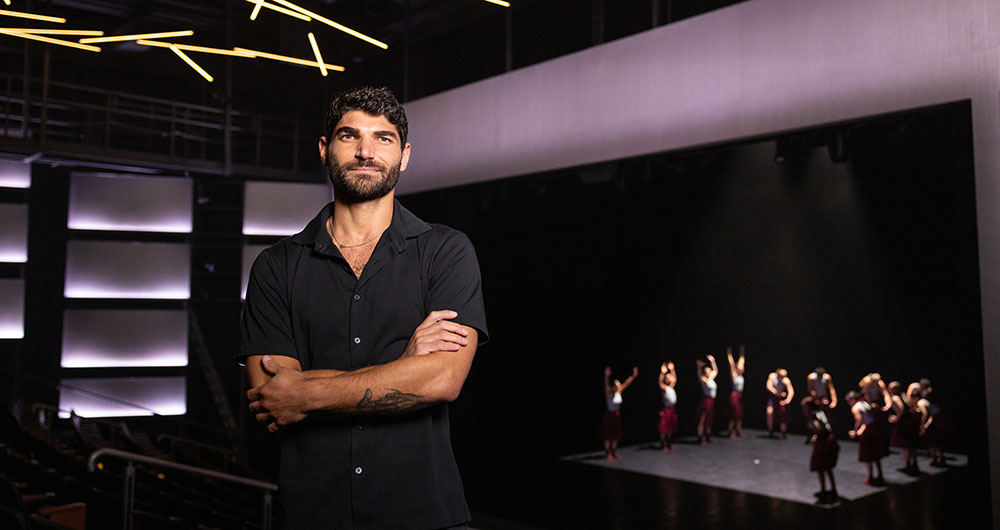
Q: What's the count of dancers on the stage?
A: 12